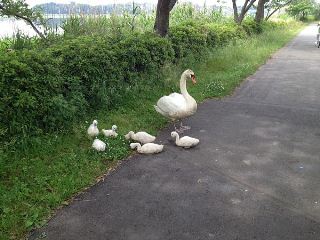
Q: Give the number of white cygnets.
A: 6